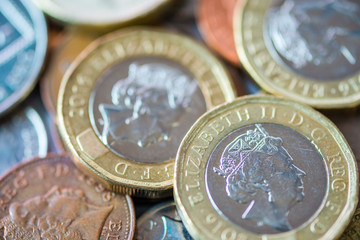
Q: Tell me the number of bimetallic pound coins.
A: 3